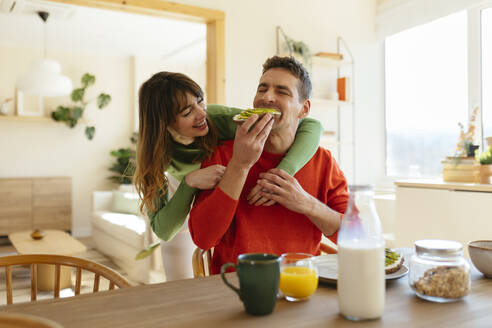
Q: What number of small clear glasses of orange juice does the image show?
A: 1